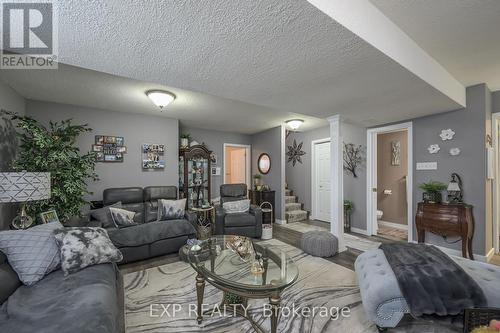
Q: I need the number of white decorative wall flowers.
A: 3